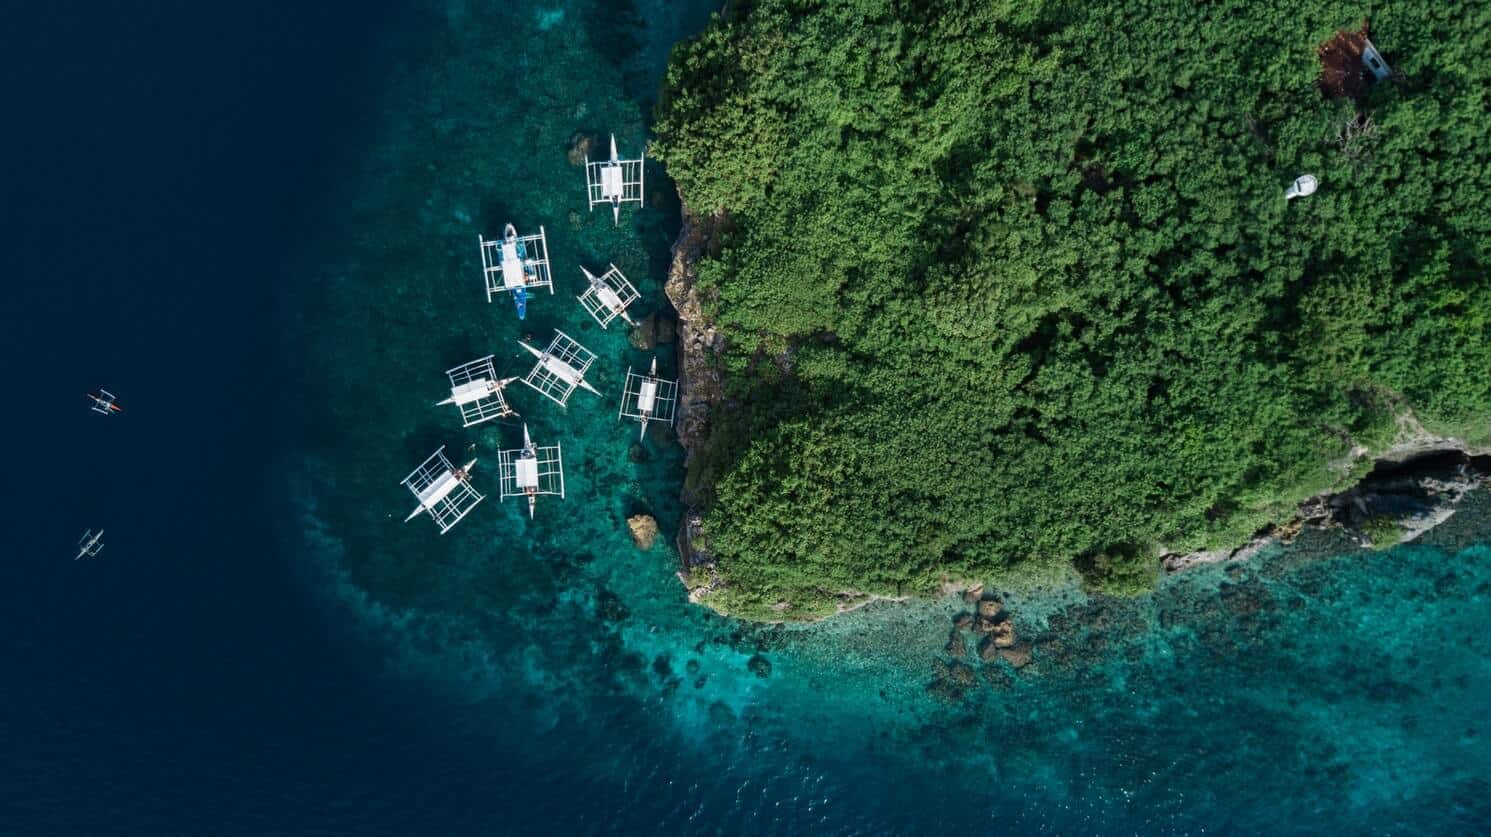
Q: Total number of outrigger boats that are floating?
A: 10